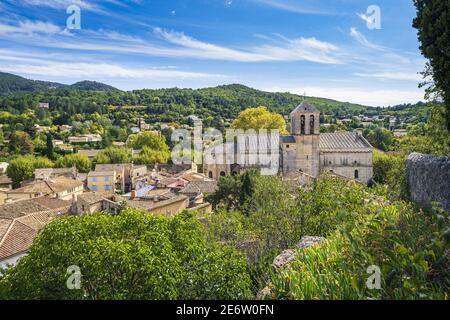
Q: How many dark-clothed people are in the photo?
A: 0